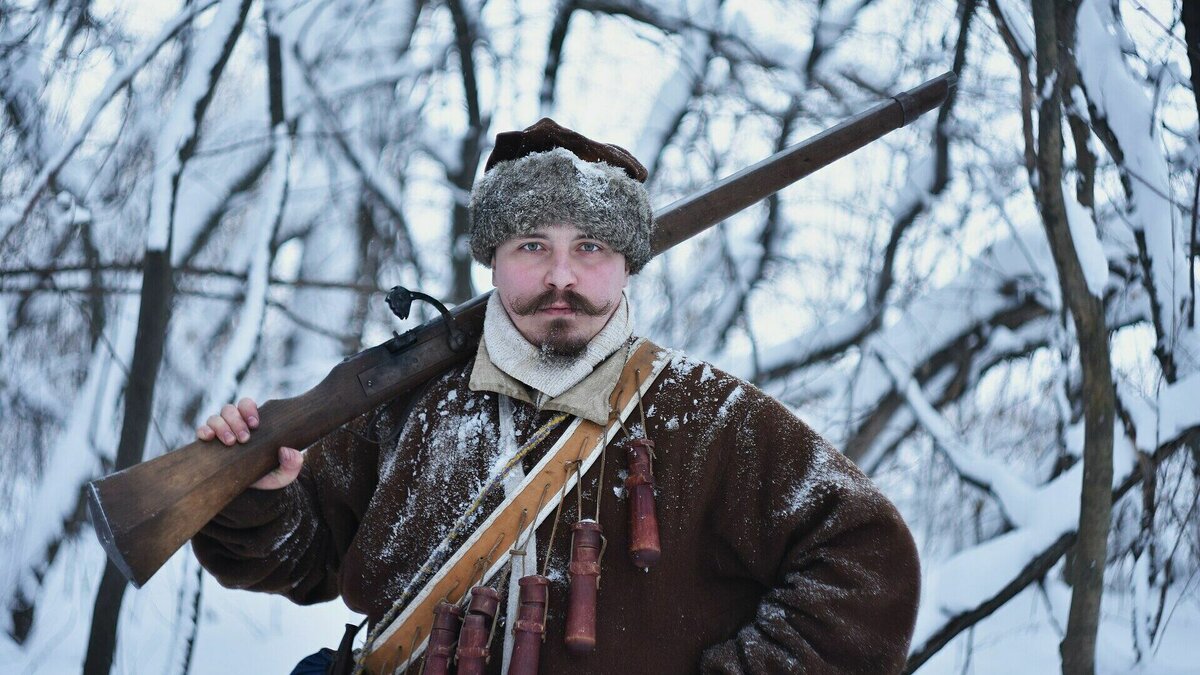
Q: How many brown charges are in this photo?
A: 5